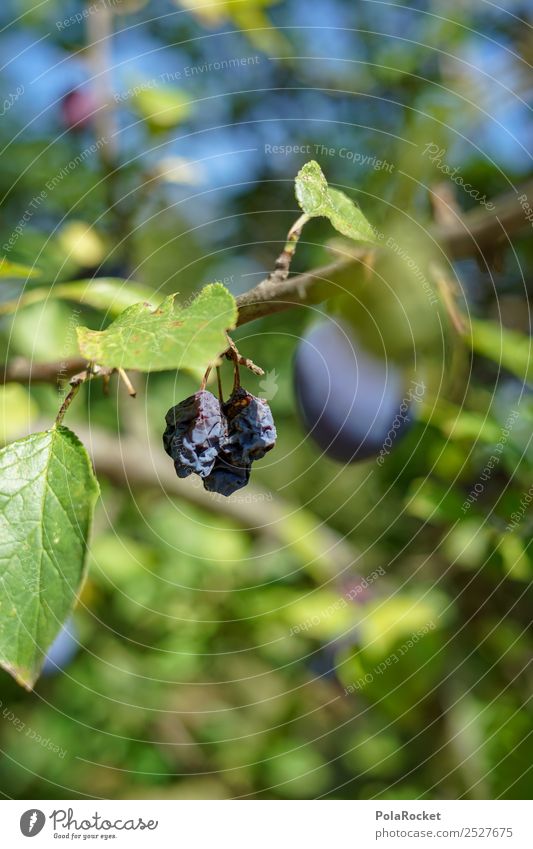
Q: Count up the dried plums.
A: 3